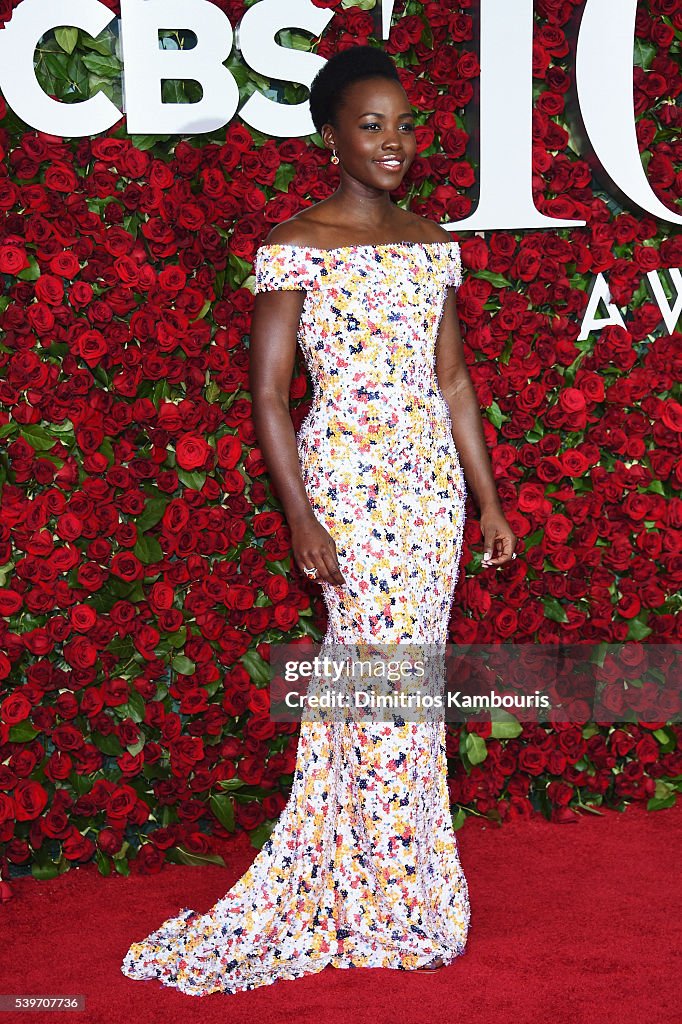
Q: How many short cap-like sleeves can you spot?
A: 2